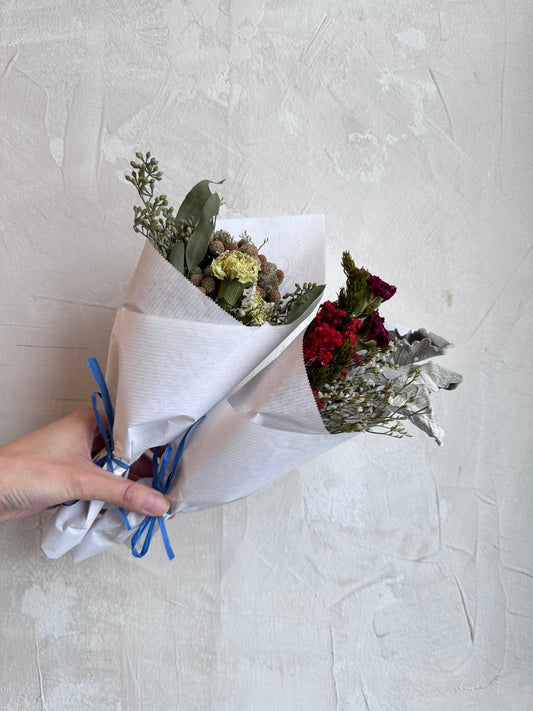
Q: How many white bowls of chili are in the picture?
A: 0